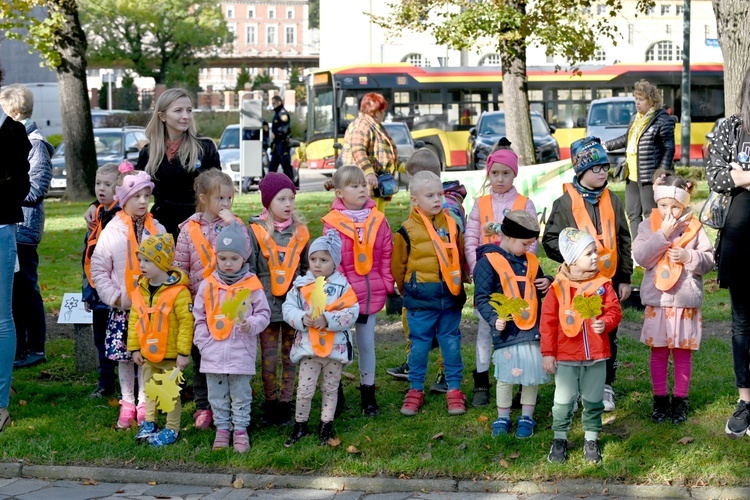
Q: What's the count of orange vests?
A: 14